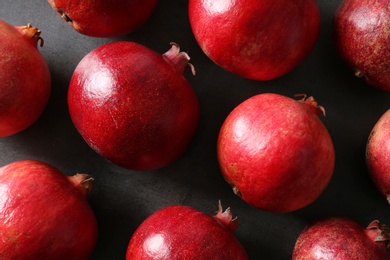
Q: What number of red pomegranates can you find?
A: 10